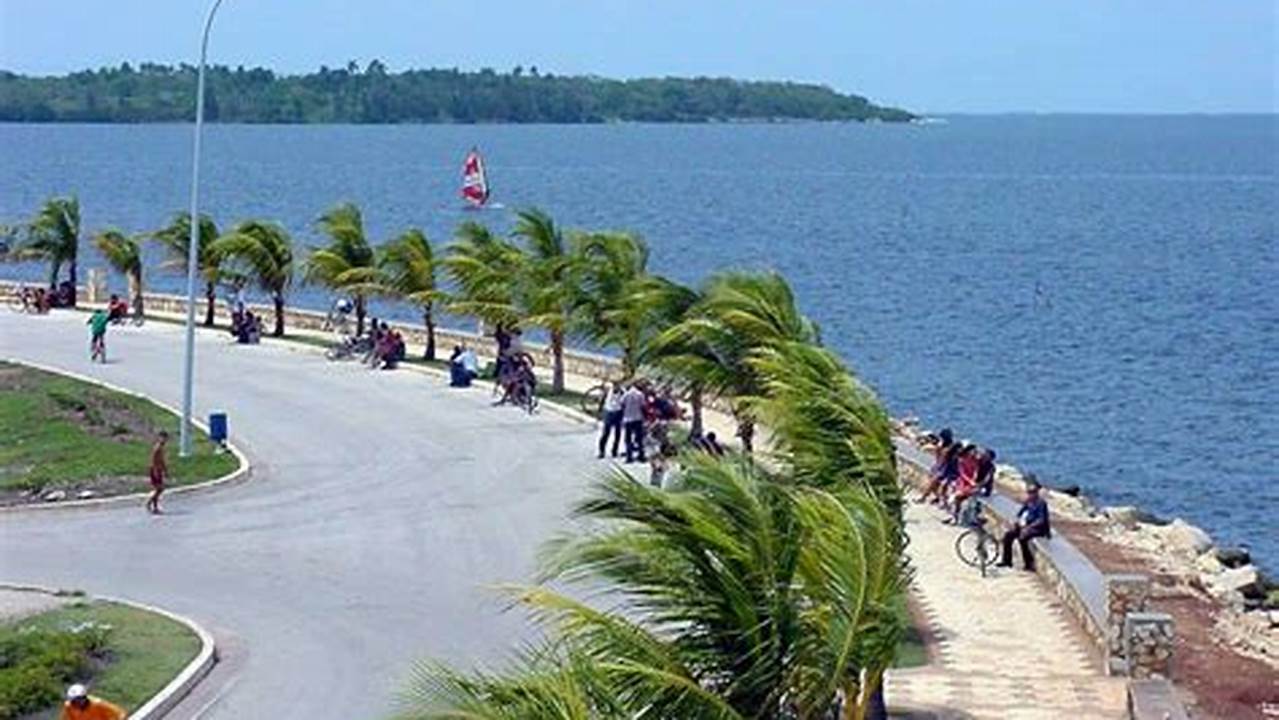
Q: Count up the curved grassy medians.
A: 2